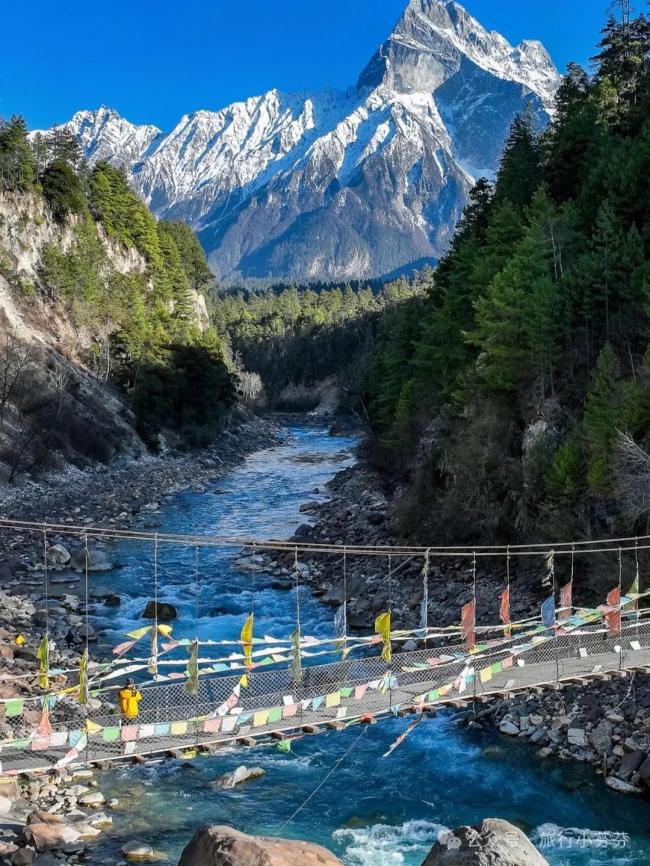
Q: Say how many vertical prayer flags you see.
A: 15